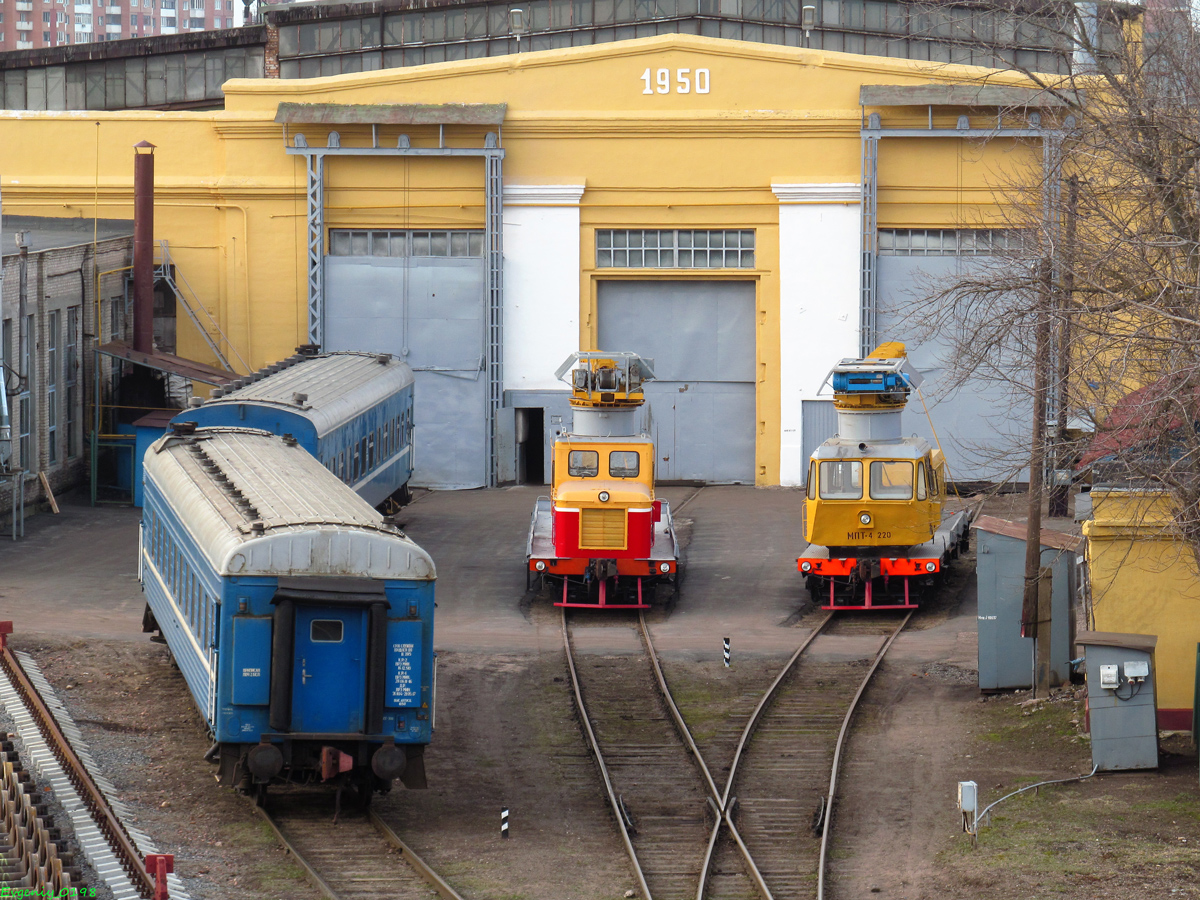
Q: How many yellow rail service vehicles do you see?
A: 2